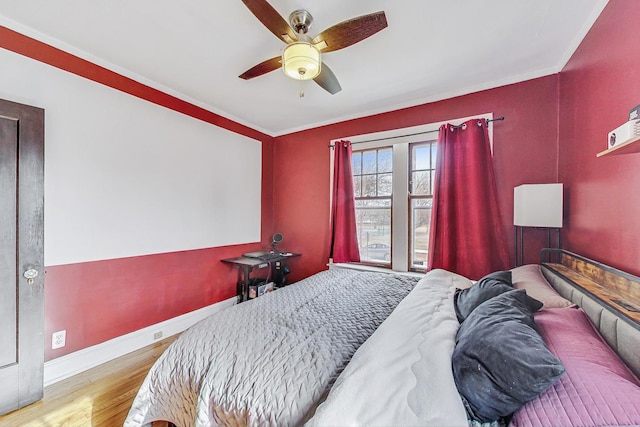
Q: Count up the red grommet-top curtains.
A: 2